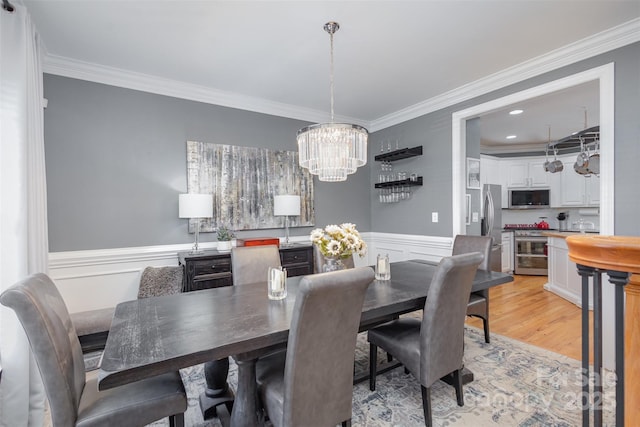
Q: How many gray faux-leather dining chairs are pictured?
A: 6